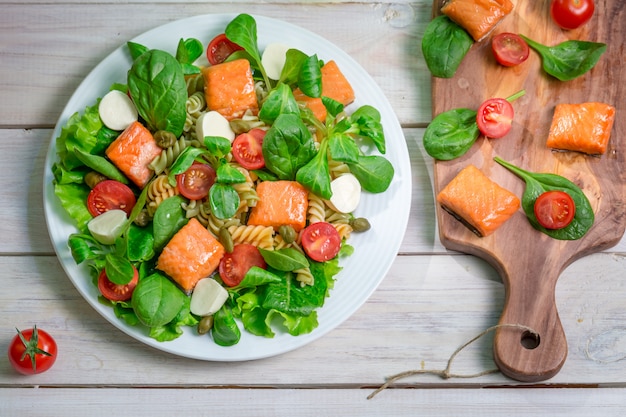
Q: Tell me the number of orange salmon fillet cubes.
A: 8